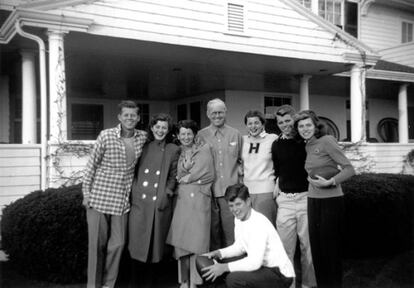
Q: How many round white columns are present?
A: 5